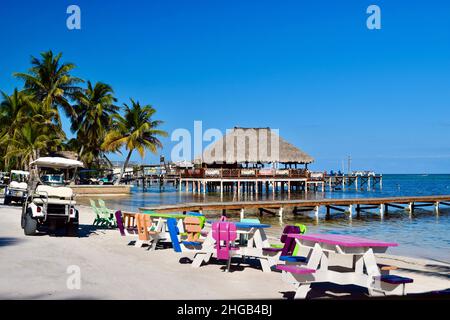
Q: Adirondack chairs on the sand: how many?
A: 2